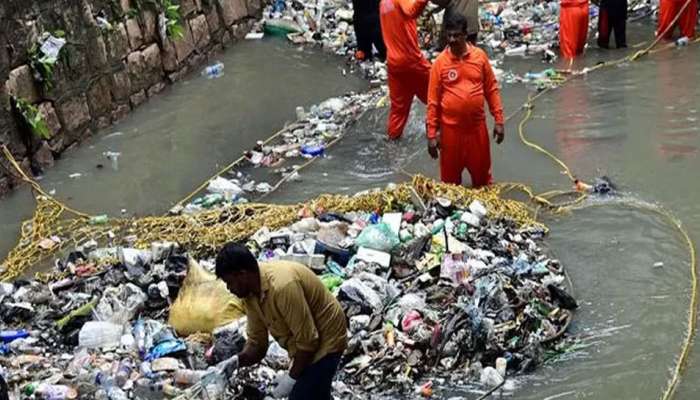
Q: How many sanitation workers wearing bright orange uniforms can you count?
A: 4